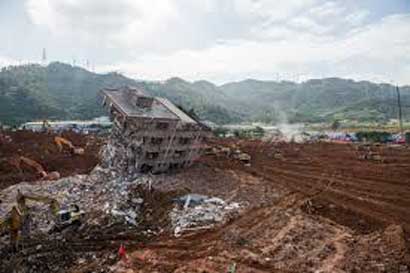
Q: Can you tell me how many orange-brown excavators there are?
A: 2